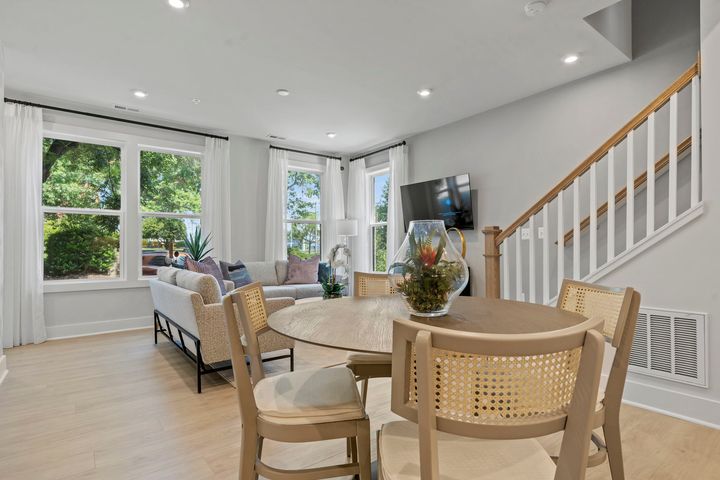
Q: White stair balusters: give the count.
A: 12